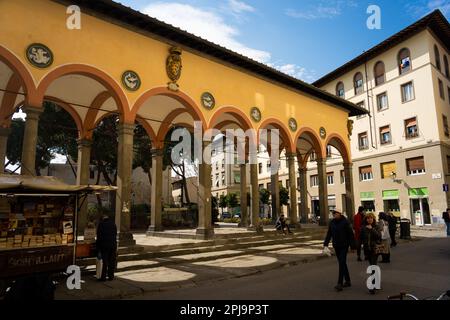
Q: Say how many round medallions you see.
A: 6